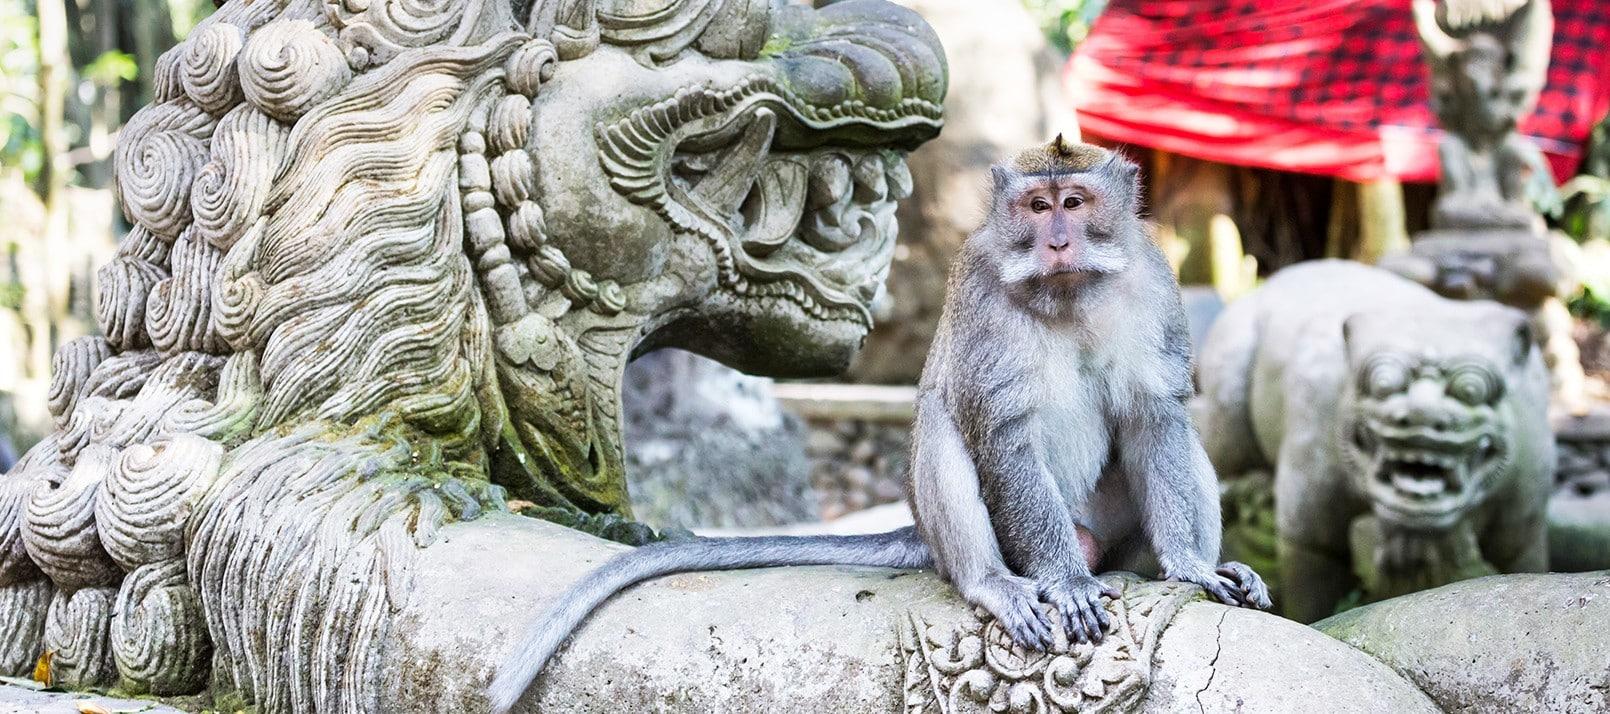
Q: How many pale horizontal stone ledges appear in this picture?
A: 1